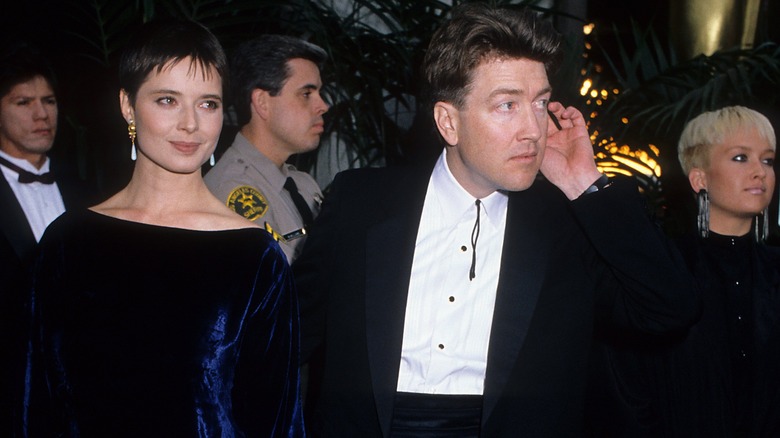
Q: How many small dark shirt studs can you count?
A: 3